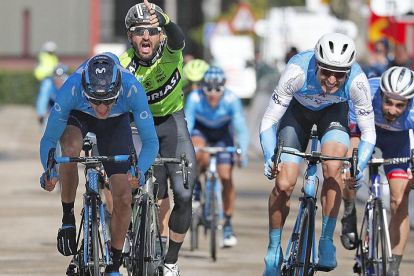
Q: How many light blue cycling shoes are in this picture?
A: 2